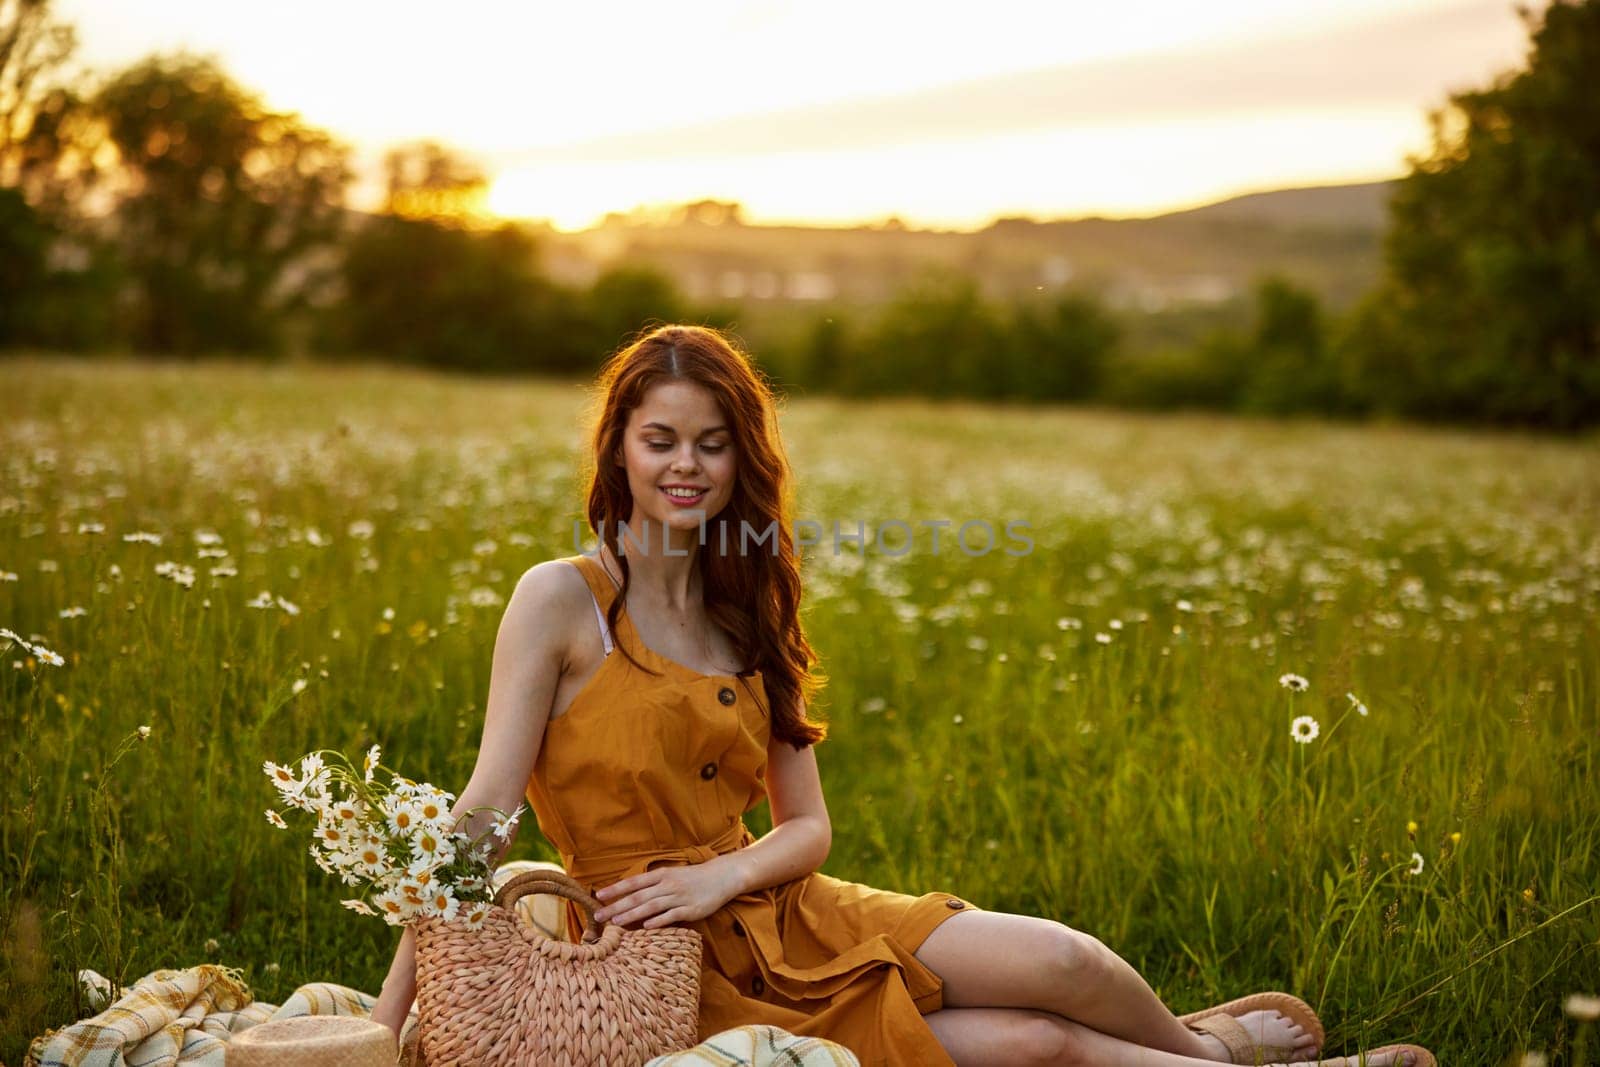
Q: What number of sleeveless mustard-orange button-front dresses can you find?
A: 1